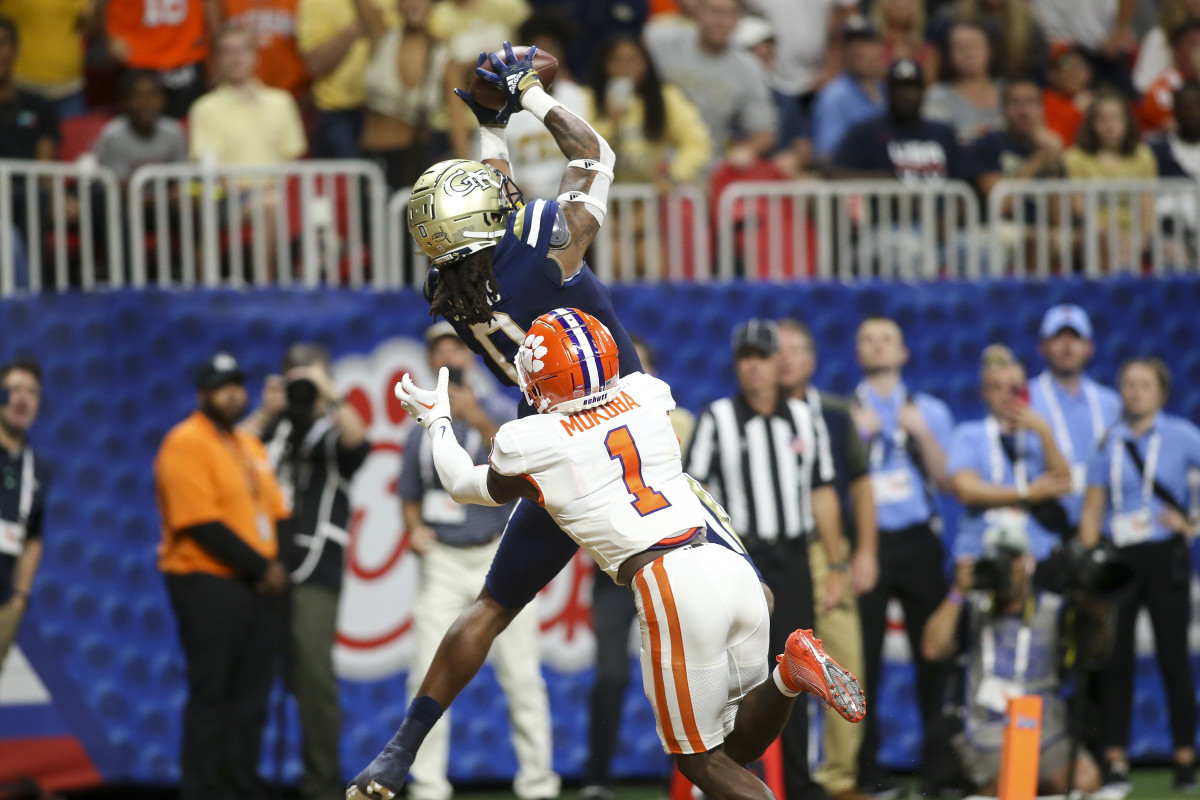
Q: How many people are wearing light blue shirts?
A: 5